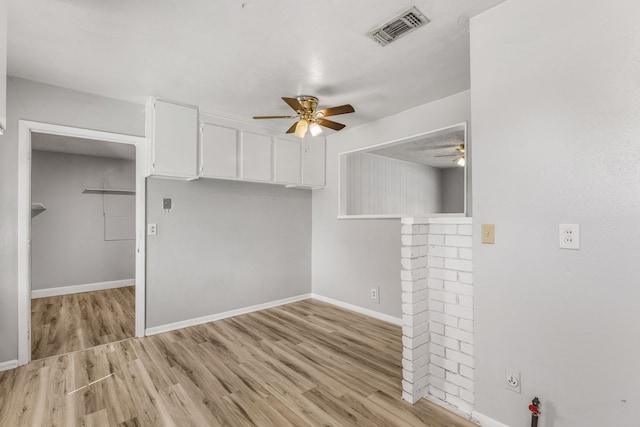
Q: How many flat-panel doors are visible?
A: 5